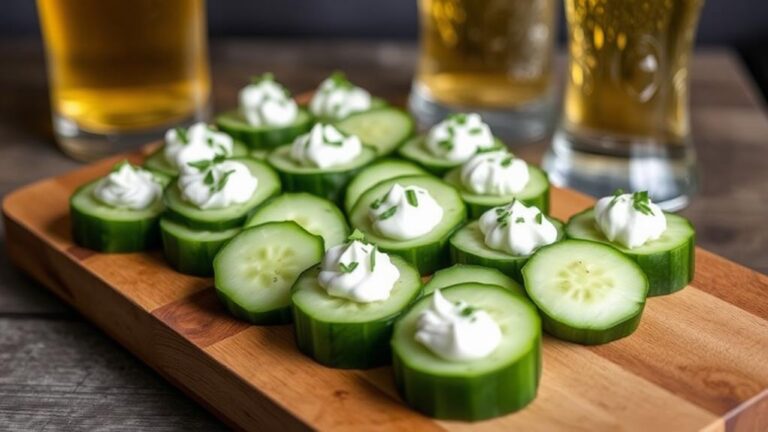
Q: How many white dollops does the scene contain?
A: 13